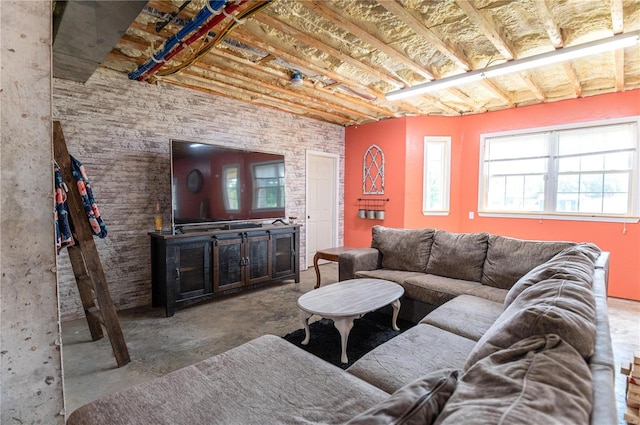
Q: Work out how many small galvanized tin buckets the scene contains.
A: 3